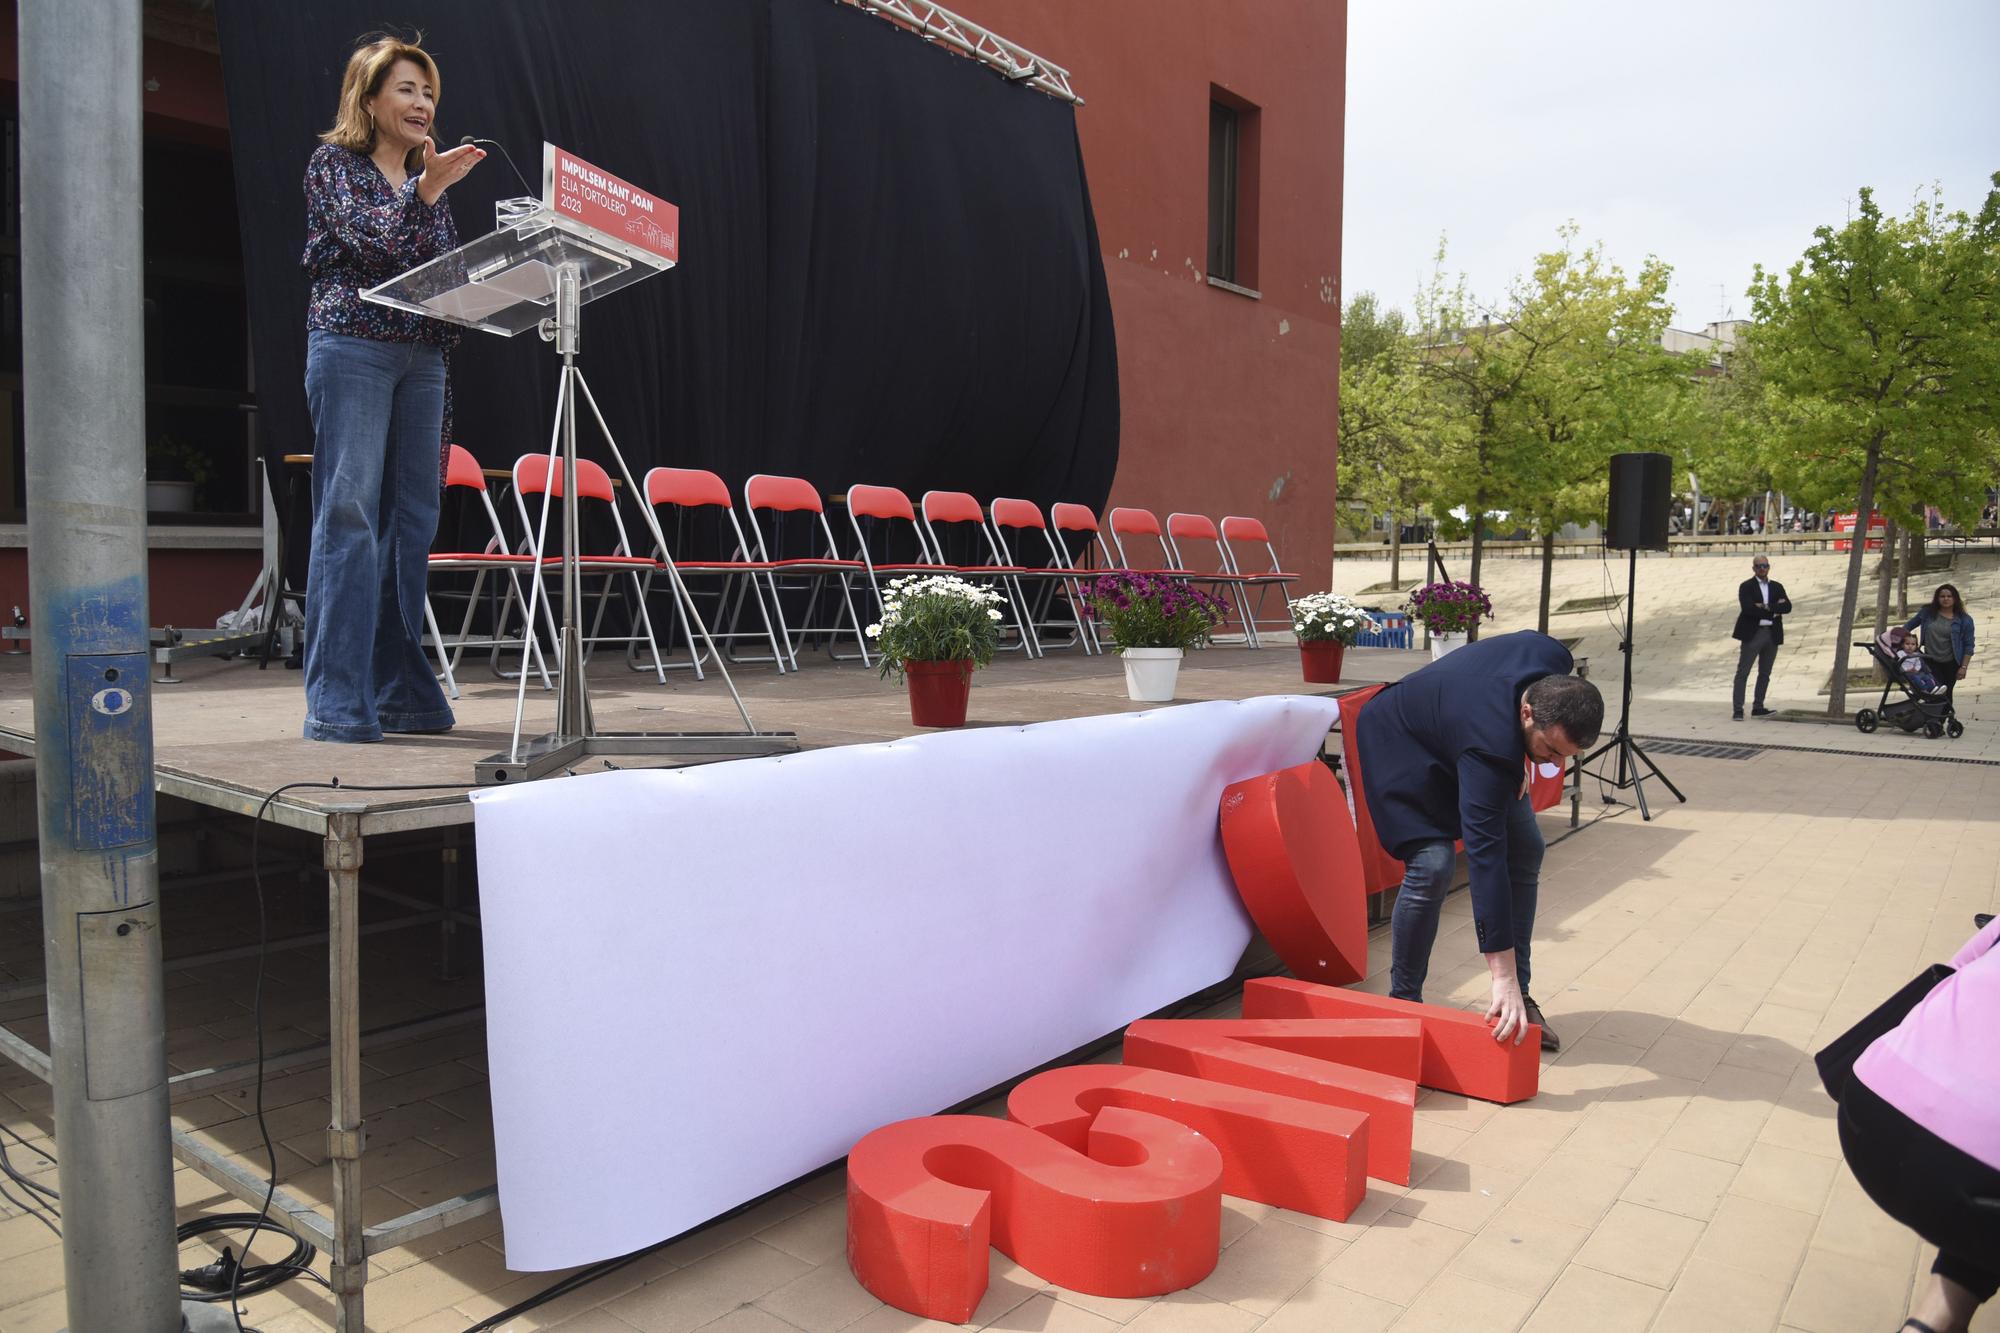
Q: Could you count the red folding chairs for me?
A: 11